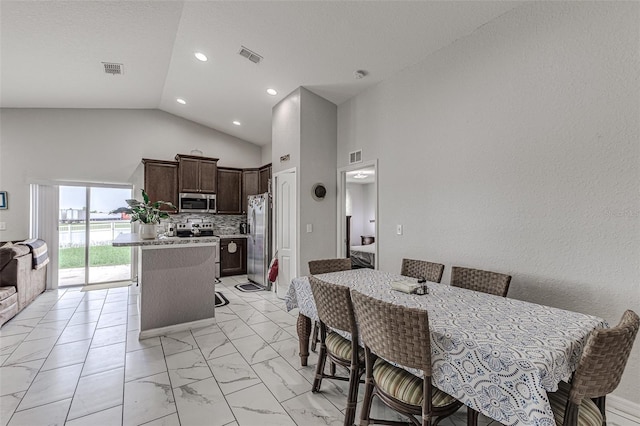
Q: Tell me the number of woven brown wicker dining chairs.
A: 6